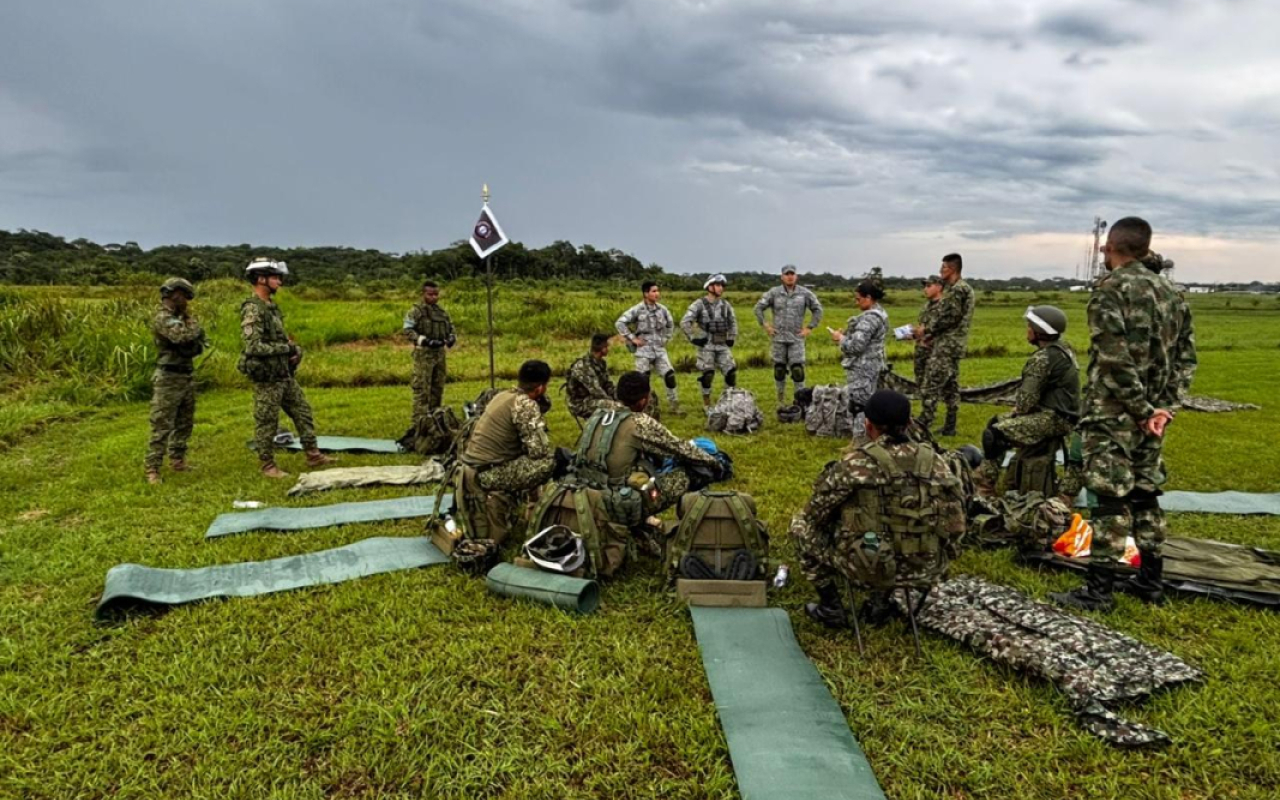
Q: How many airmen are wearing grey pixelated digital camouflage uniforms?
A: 4